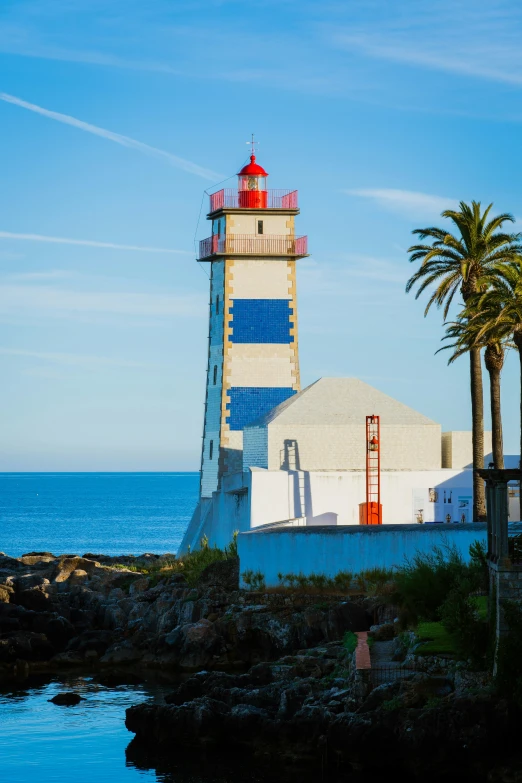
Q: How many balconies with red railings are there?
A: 2